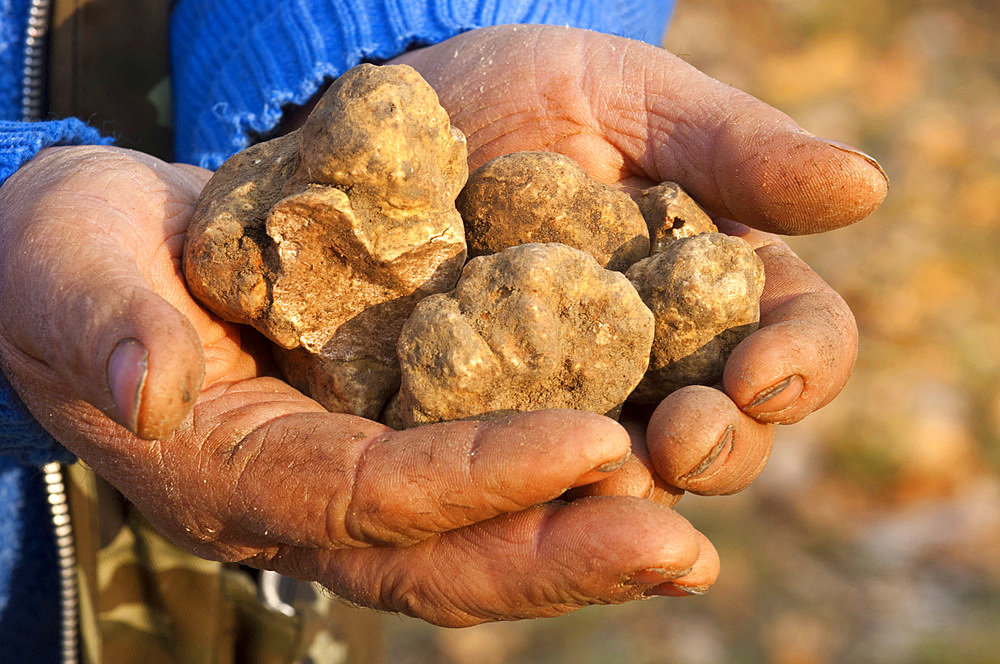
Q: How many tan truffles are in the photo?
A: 5